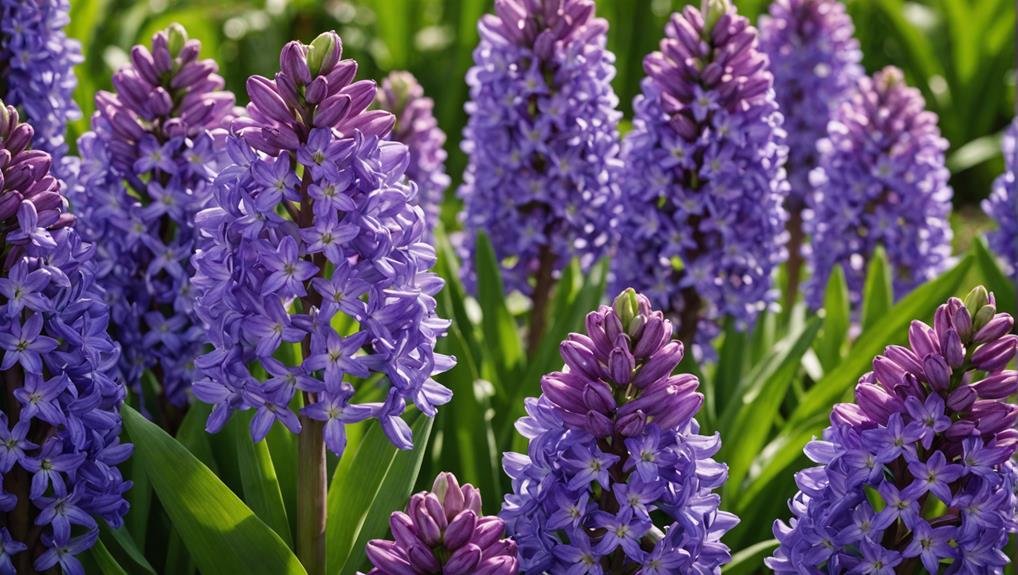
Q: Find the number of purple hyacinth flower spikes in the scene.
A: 13